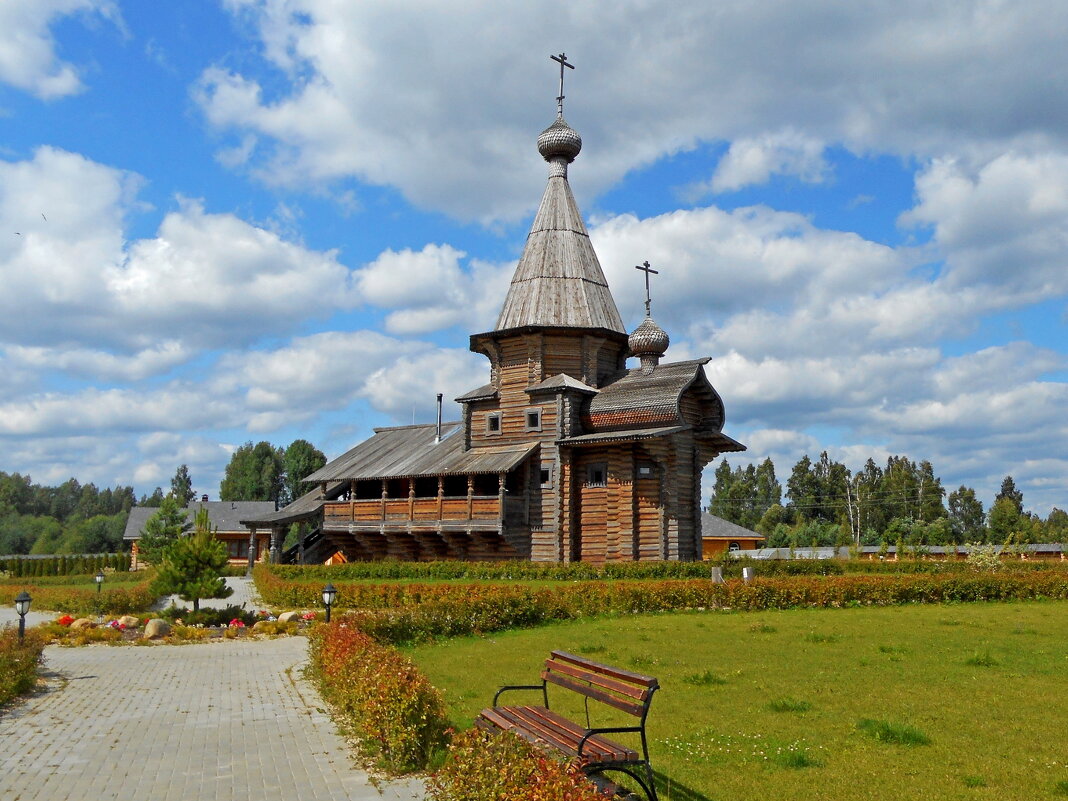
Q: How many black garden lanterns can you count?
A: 3